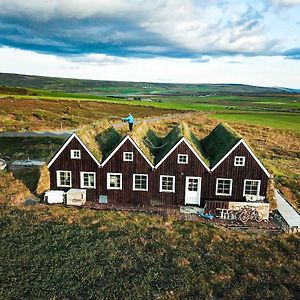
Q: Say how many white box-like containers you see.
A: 2